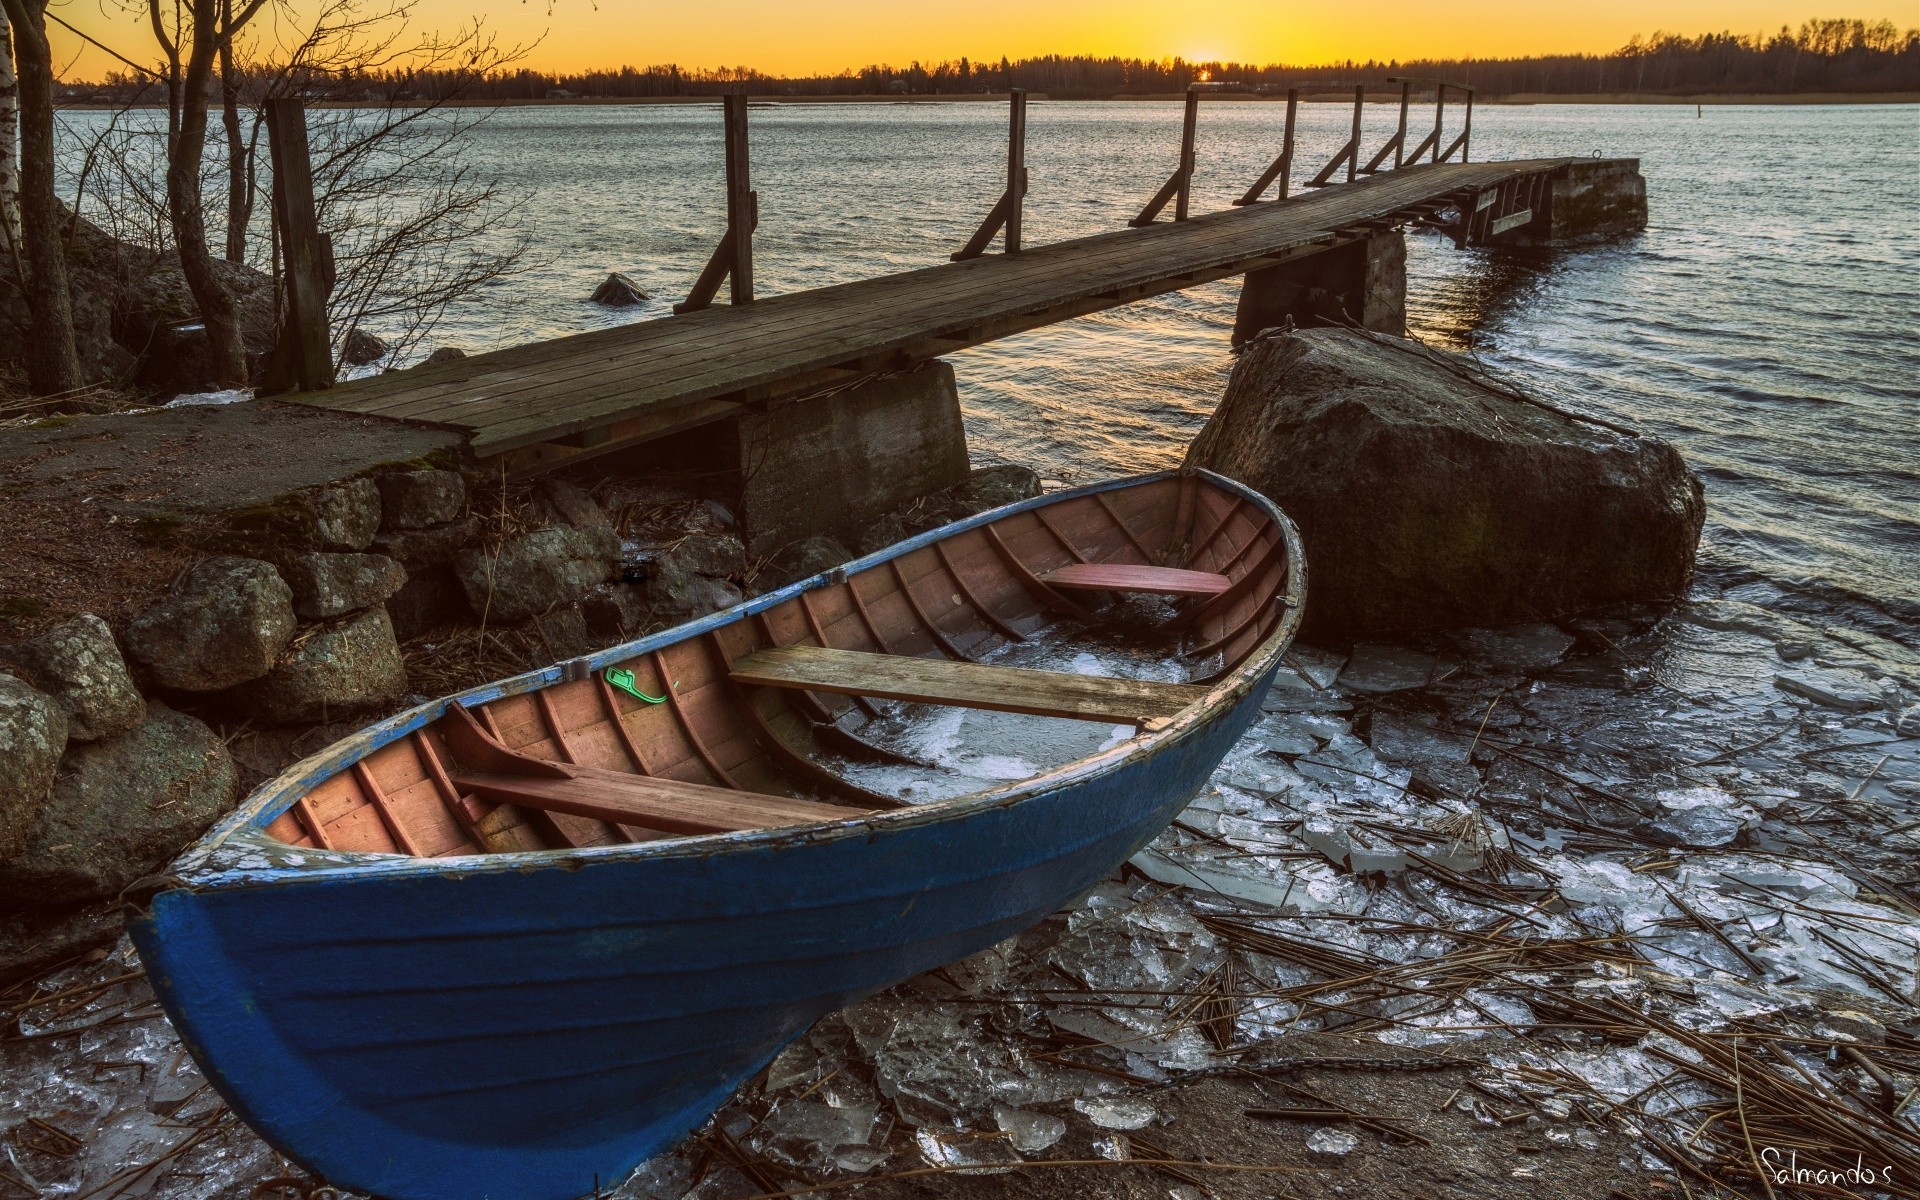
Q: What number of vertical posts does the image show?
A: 9